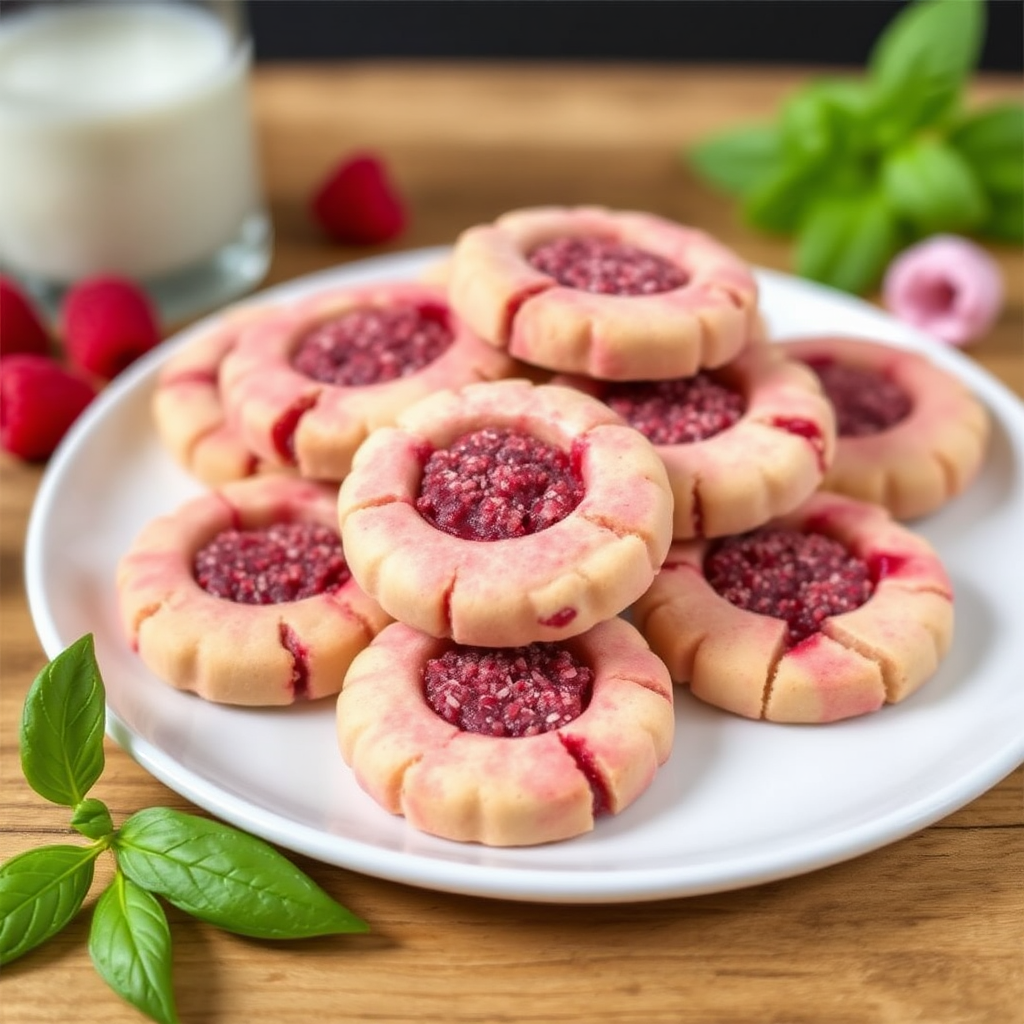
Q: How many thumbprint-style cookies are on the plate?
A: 9